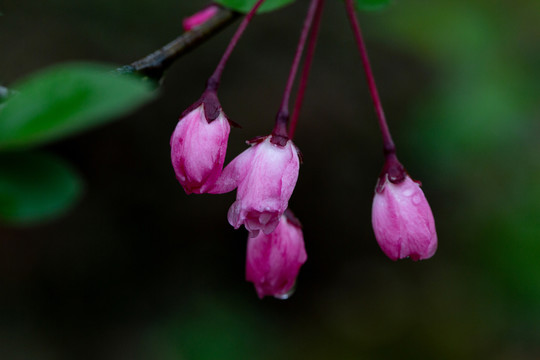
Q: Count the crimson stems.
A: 4